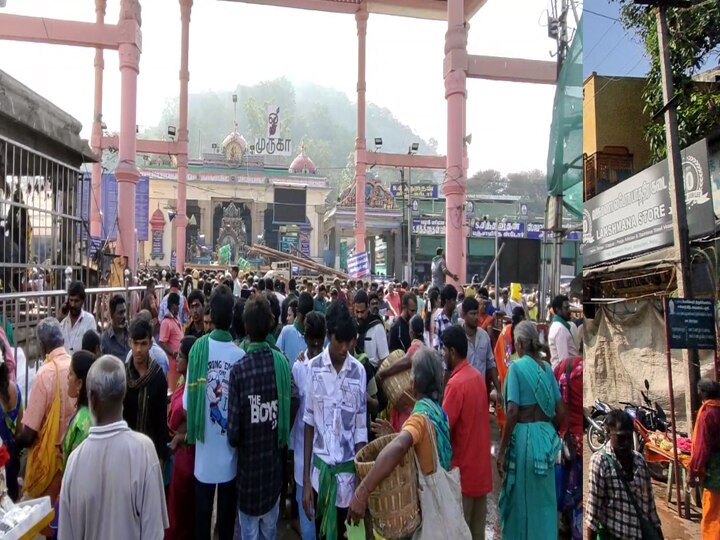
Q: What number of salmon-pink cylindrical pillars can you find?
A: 5